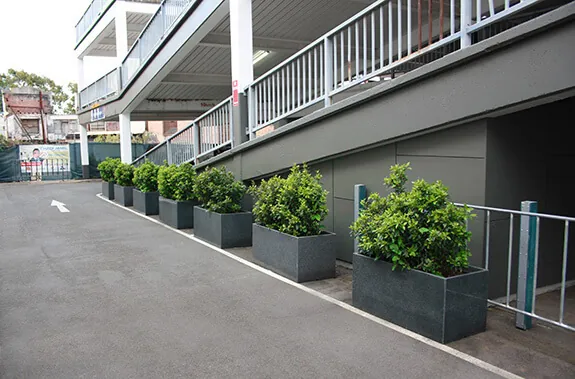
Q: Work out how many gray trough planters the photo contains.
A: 7